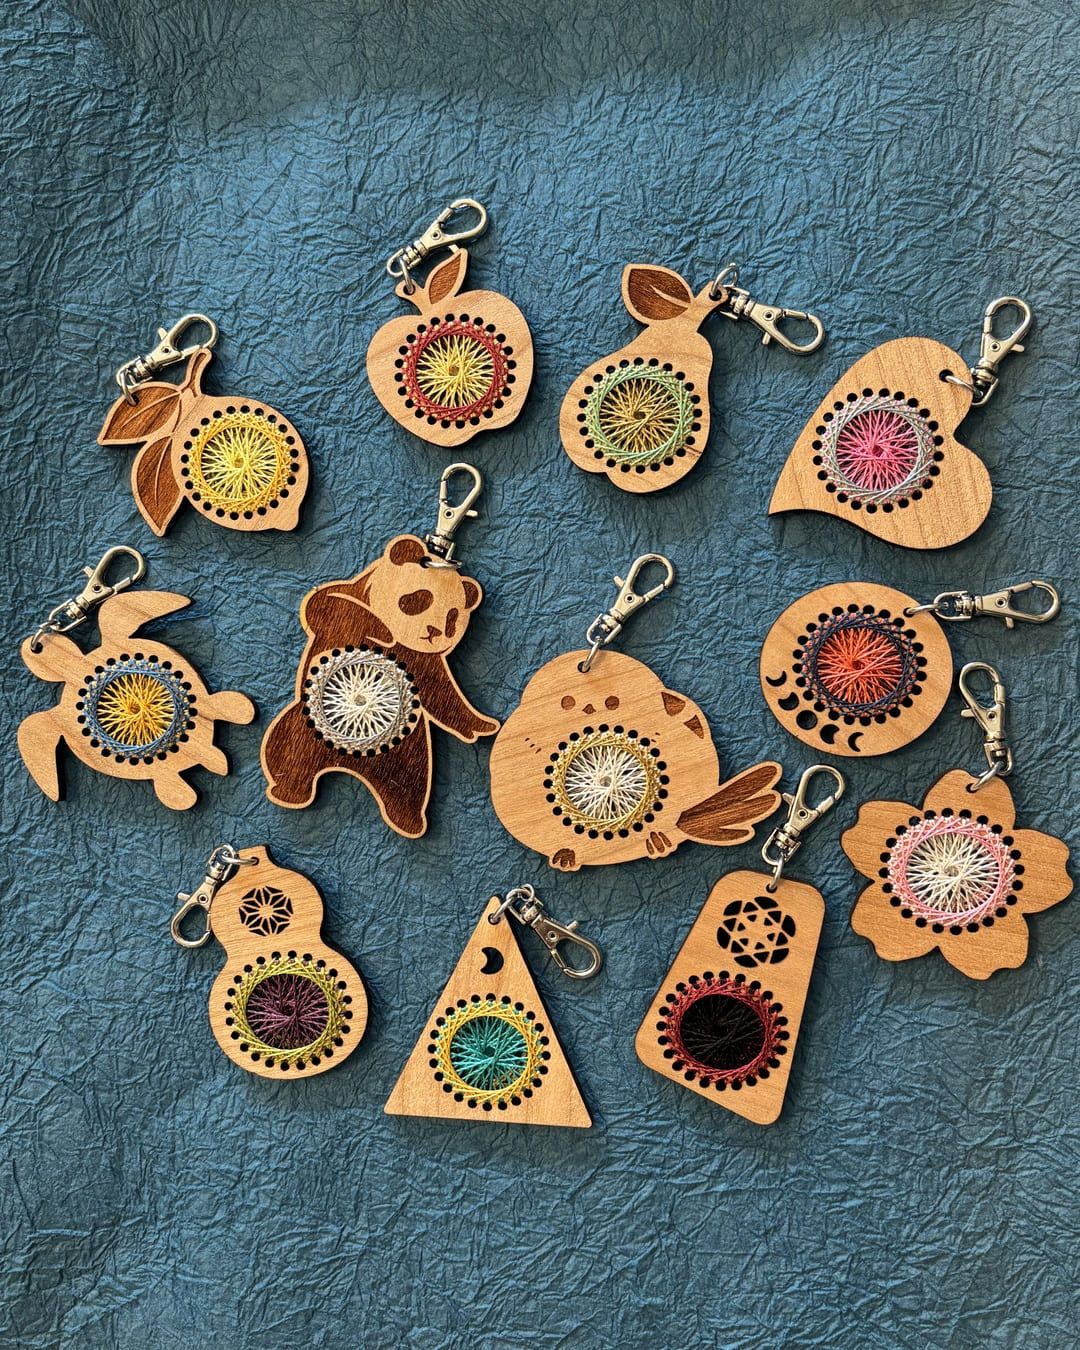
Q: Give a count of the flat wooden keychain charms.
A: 12